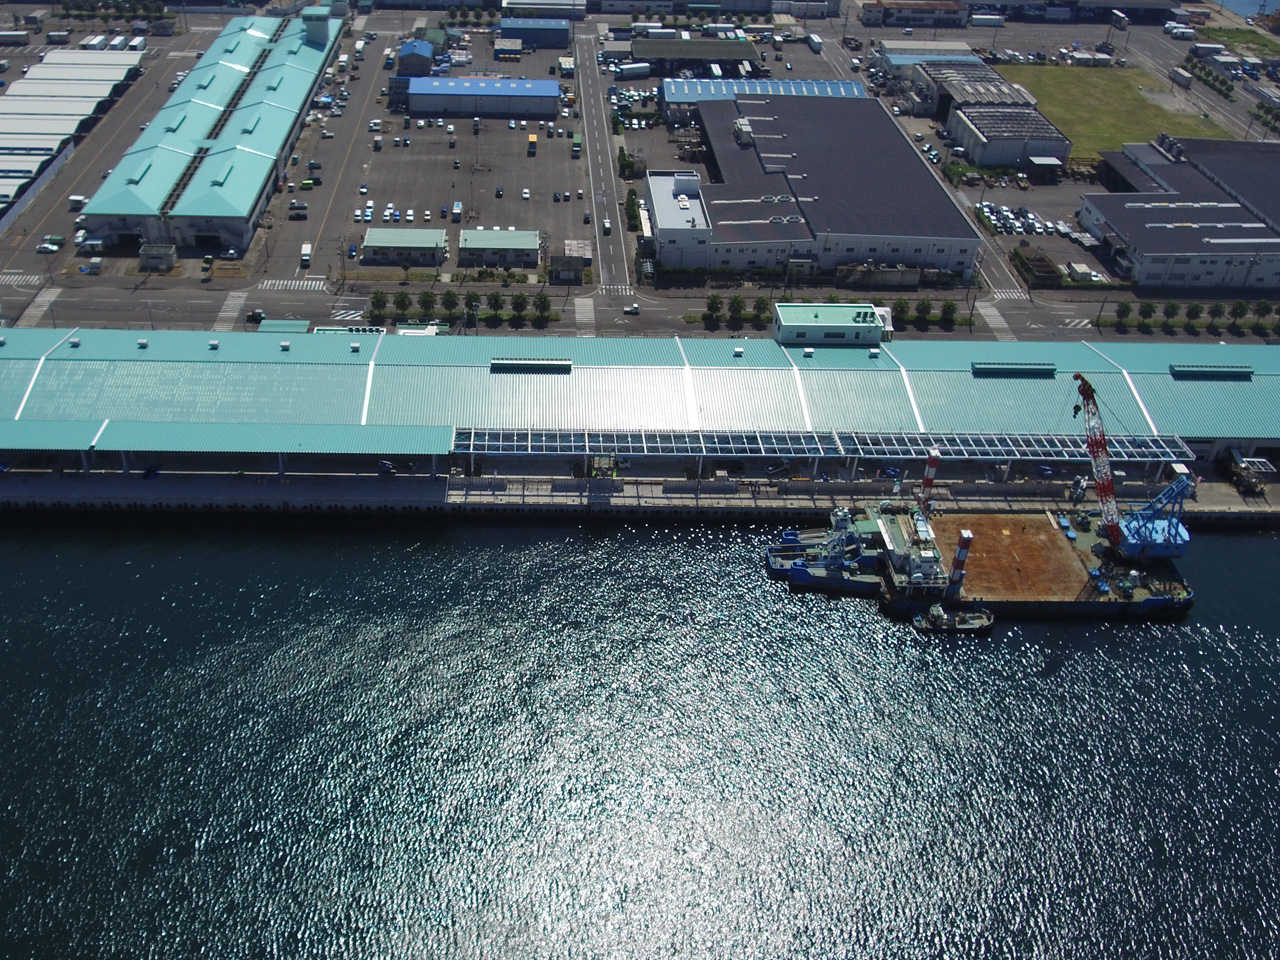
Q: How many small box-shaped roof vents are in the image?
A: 9